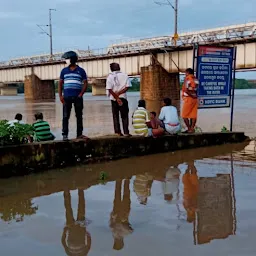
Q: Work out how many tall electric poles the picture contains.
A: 2